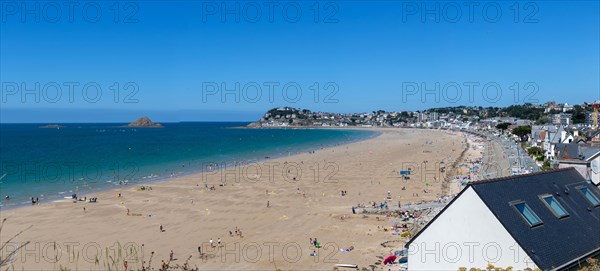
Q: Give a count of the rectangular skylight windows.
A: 3